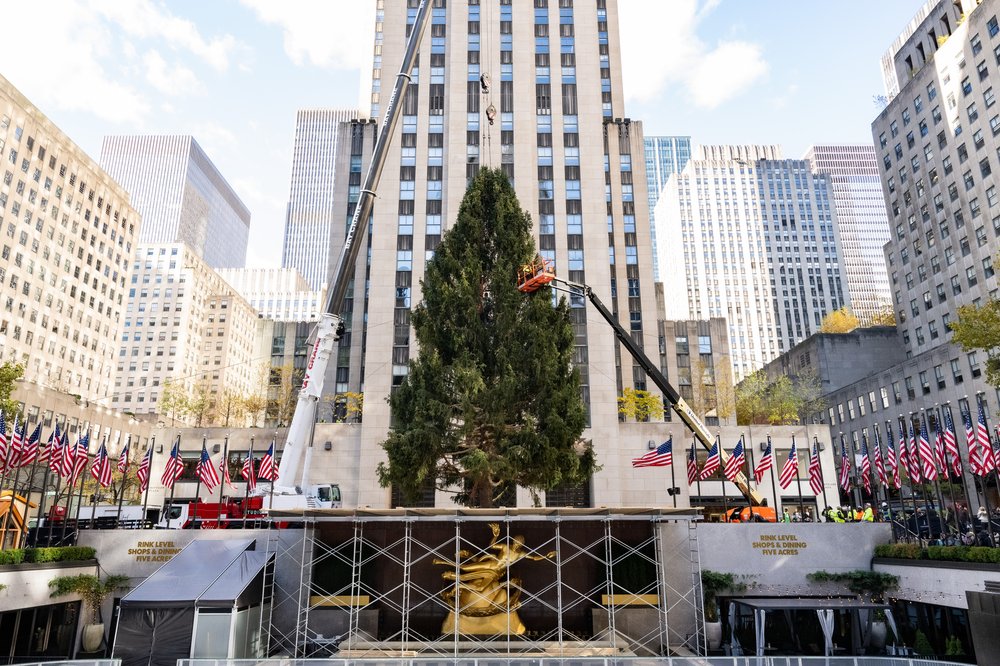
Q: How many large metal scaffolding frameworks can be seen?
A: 1